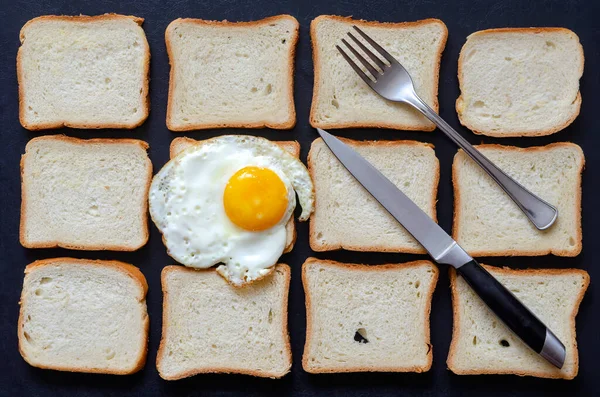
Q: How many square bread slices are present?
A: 12